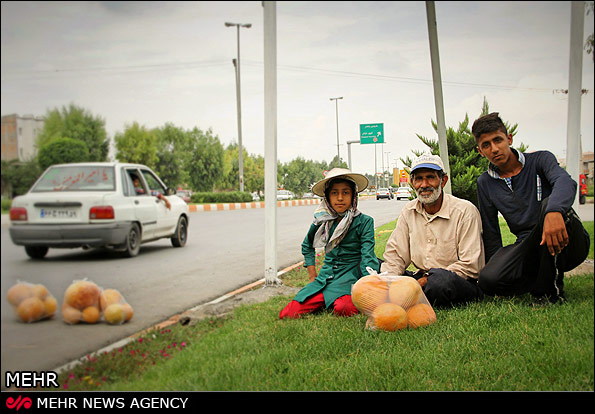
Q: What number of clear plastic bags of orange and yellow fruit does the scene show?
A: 4